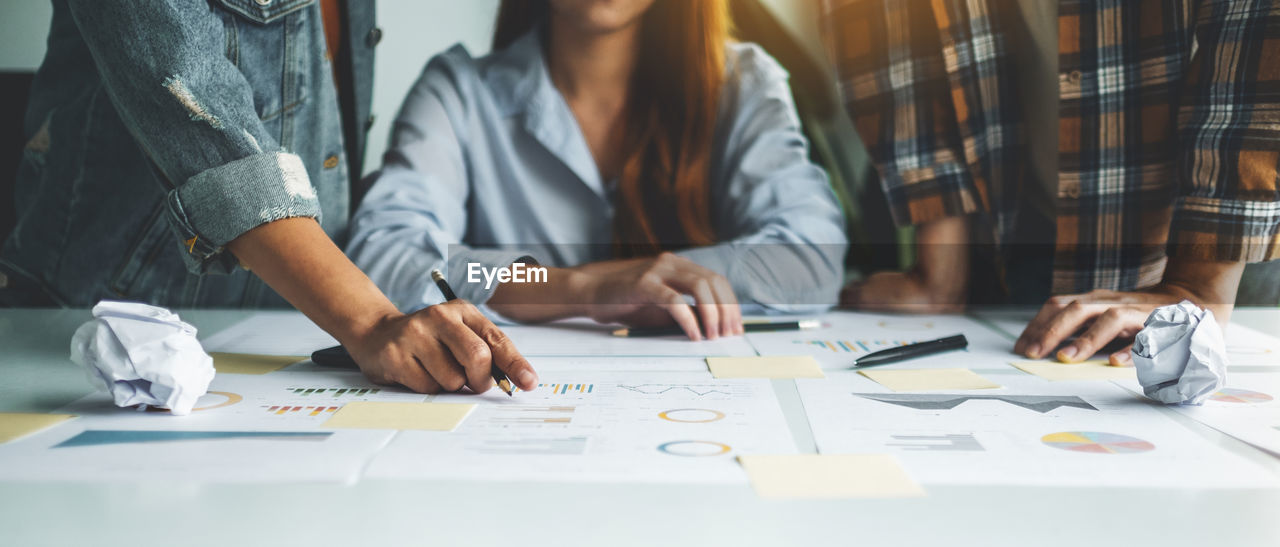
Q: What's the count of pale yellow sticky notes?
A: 7